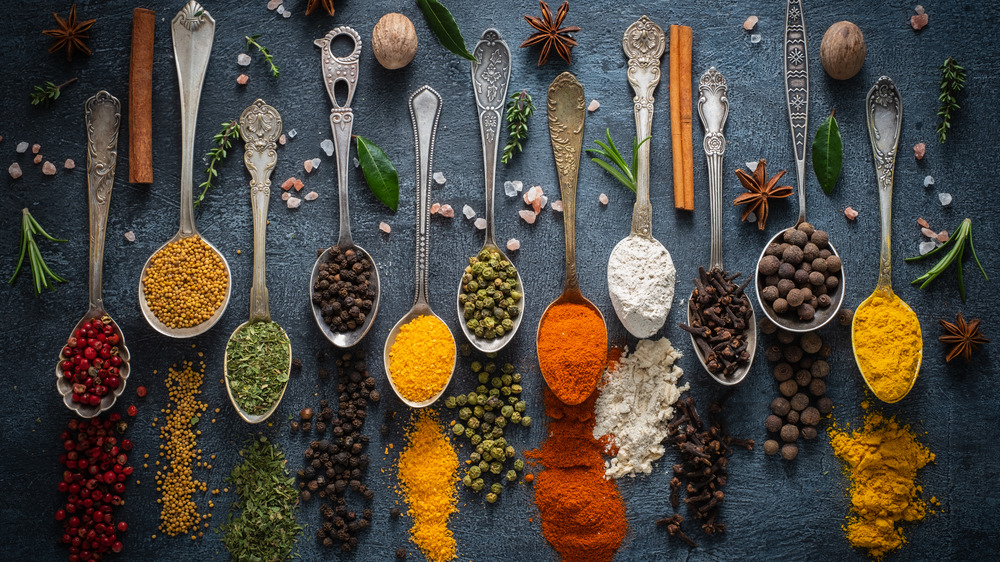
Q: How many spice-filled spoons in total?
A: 11